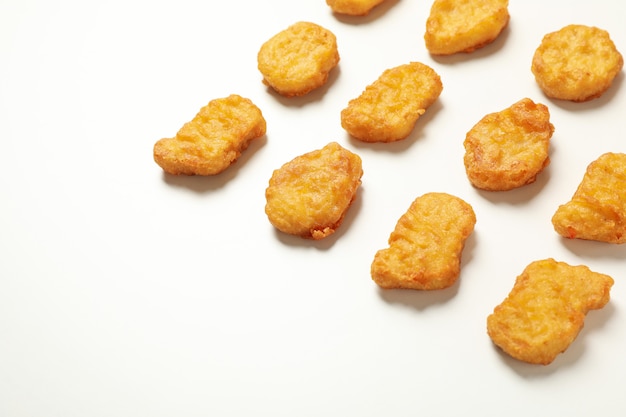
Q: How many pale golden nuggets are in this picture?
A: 11